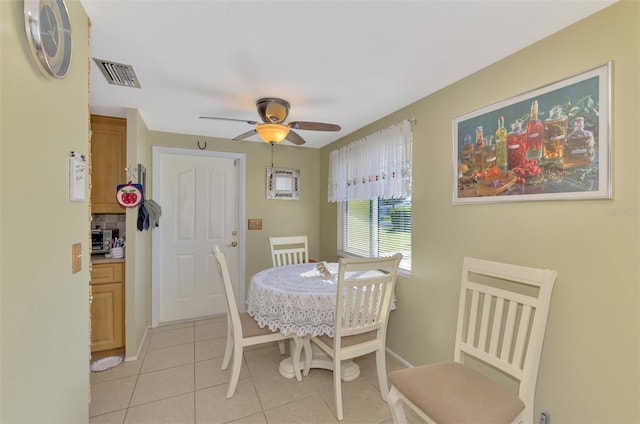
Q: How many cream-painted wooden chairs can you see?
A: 4